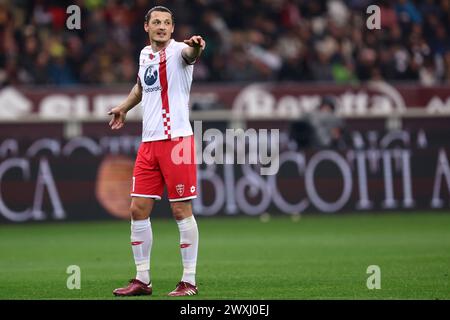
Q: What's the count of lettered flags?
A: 0